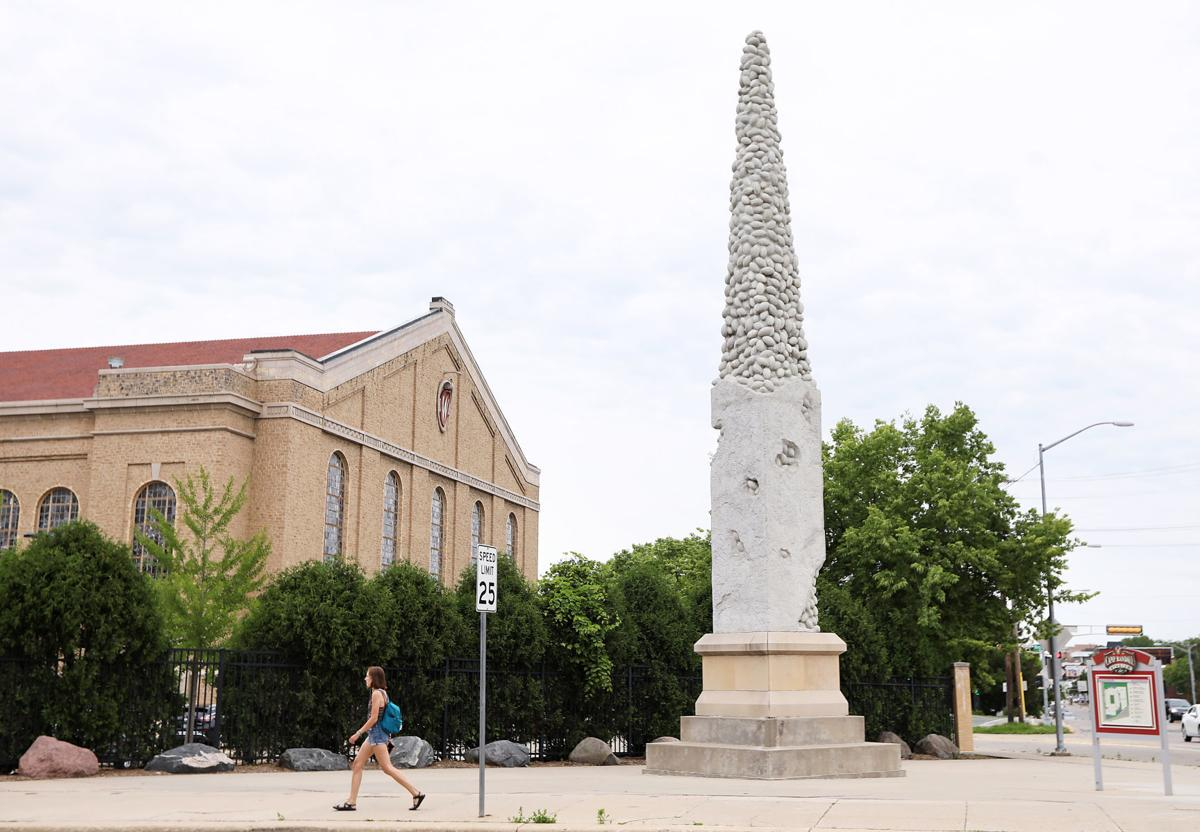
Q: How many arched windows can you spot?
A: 8